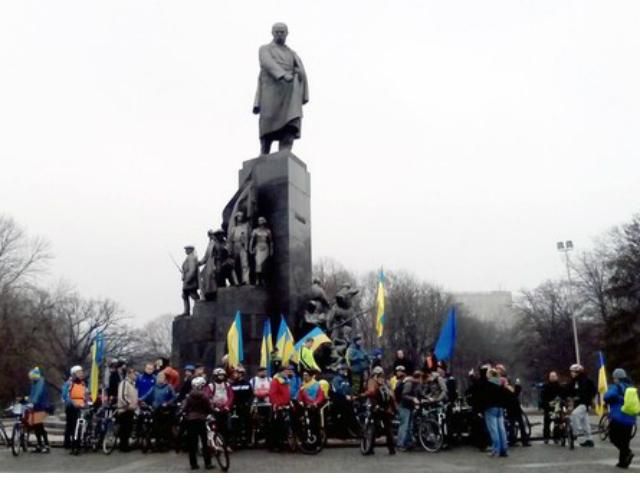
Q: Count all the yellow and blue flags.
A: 7